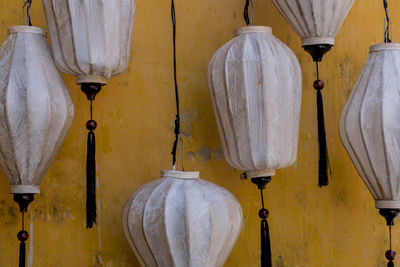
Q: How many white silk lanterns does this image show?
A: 6